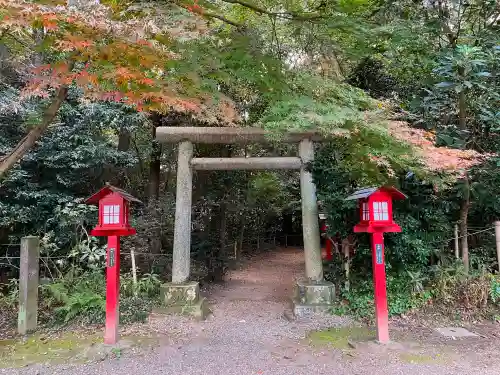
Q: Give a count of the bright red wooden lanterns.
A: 2